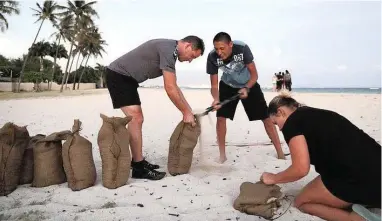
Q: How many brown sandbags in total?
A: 7